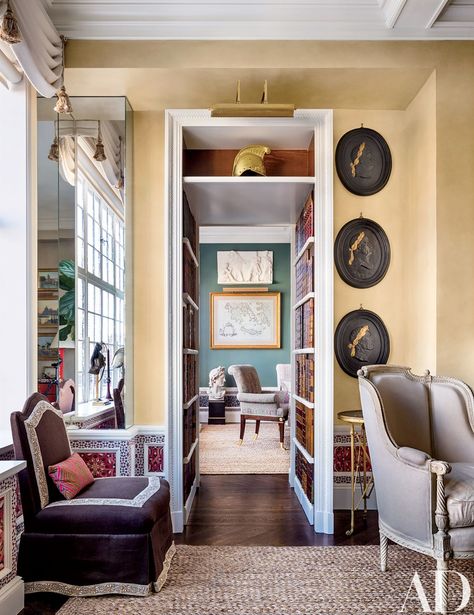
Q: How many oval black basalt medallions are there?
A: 3